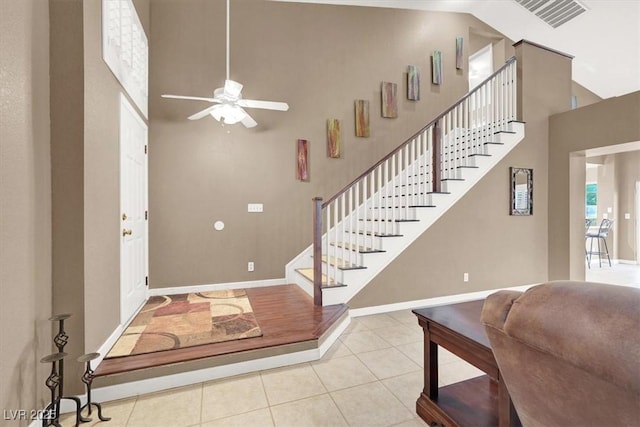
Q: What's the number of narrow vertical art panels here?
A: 7